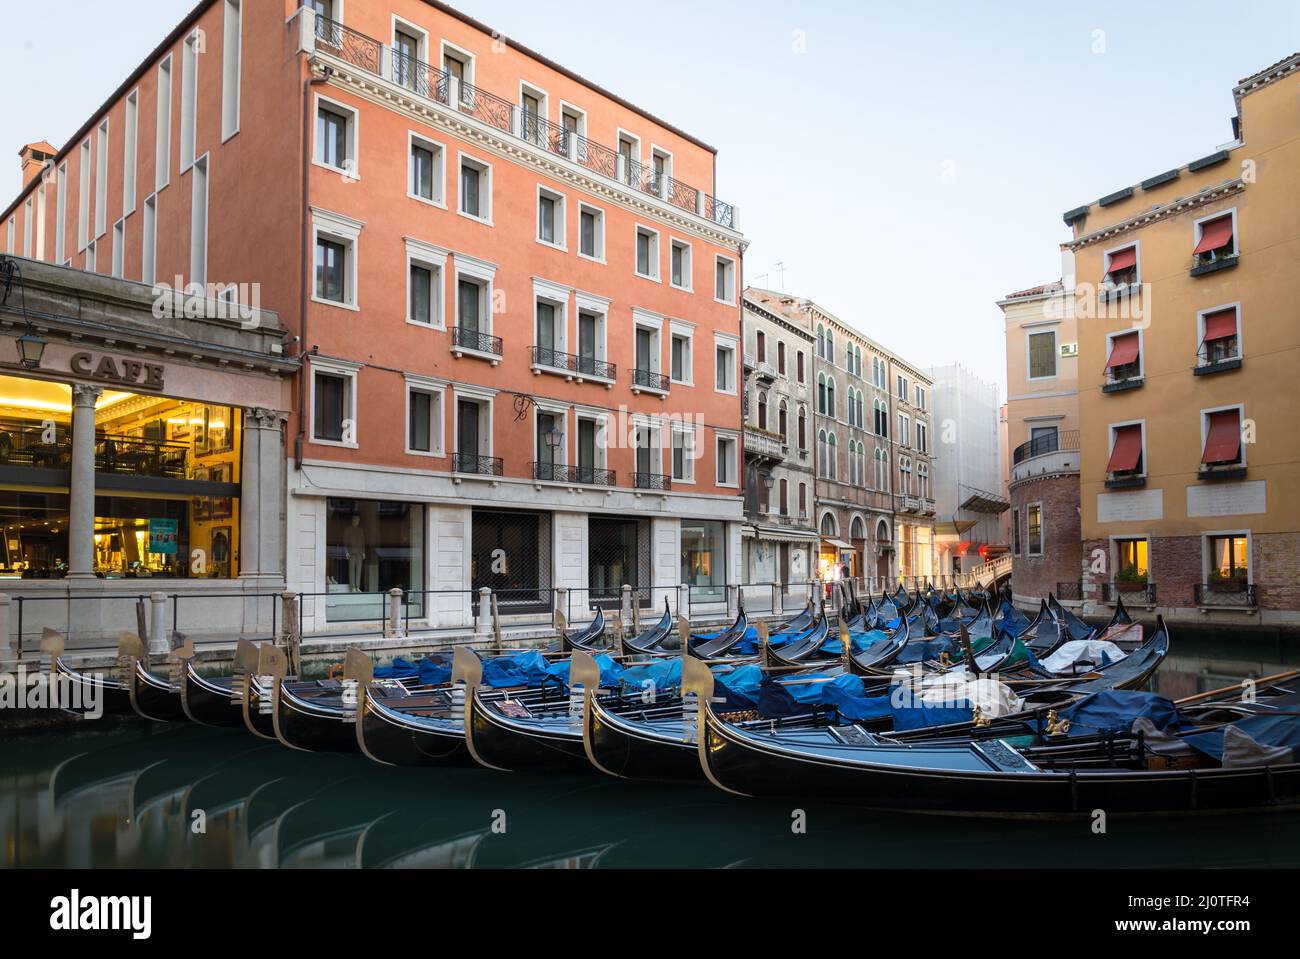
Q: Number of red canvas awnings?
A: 6